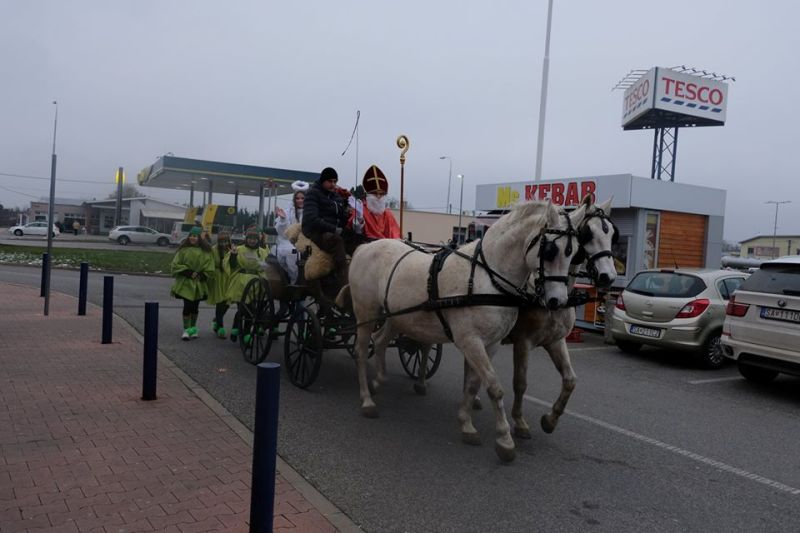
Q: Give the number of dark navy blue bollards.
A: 5